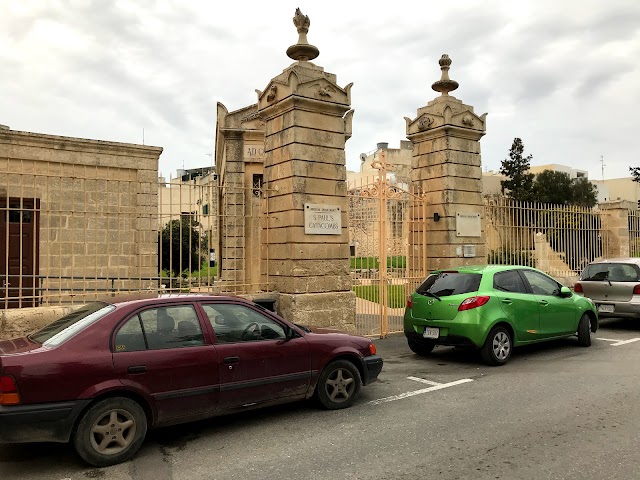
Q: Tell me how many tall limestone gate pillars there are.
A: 2